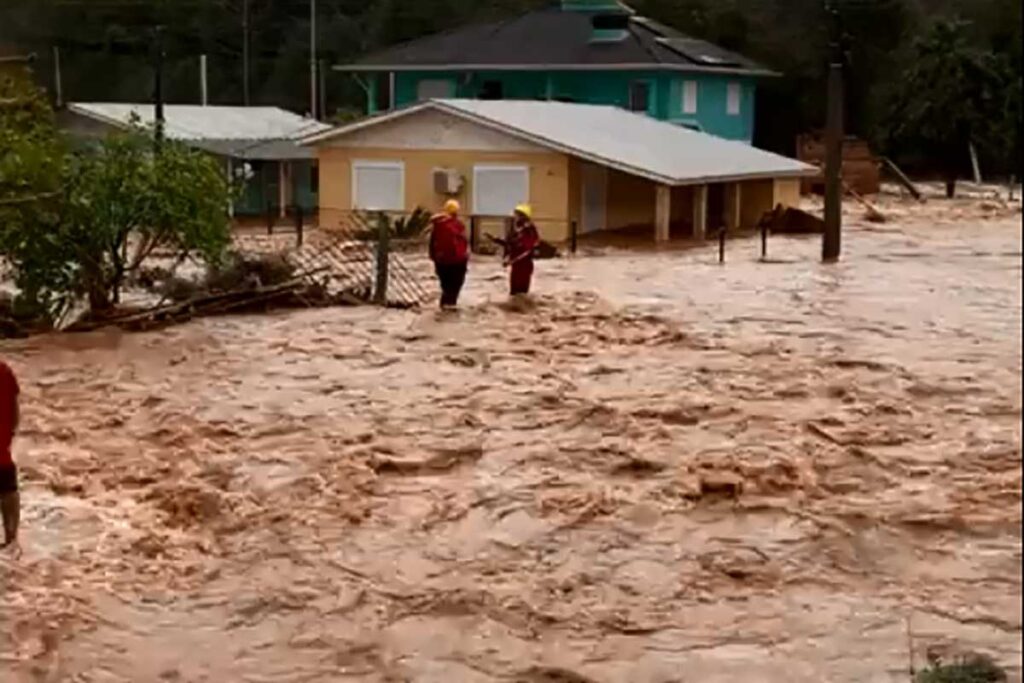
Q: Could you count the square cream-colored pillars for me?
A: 3